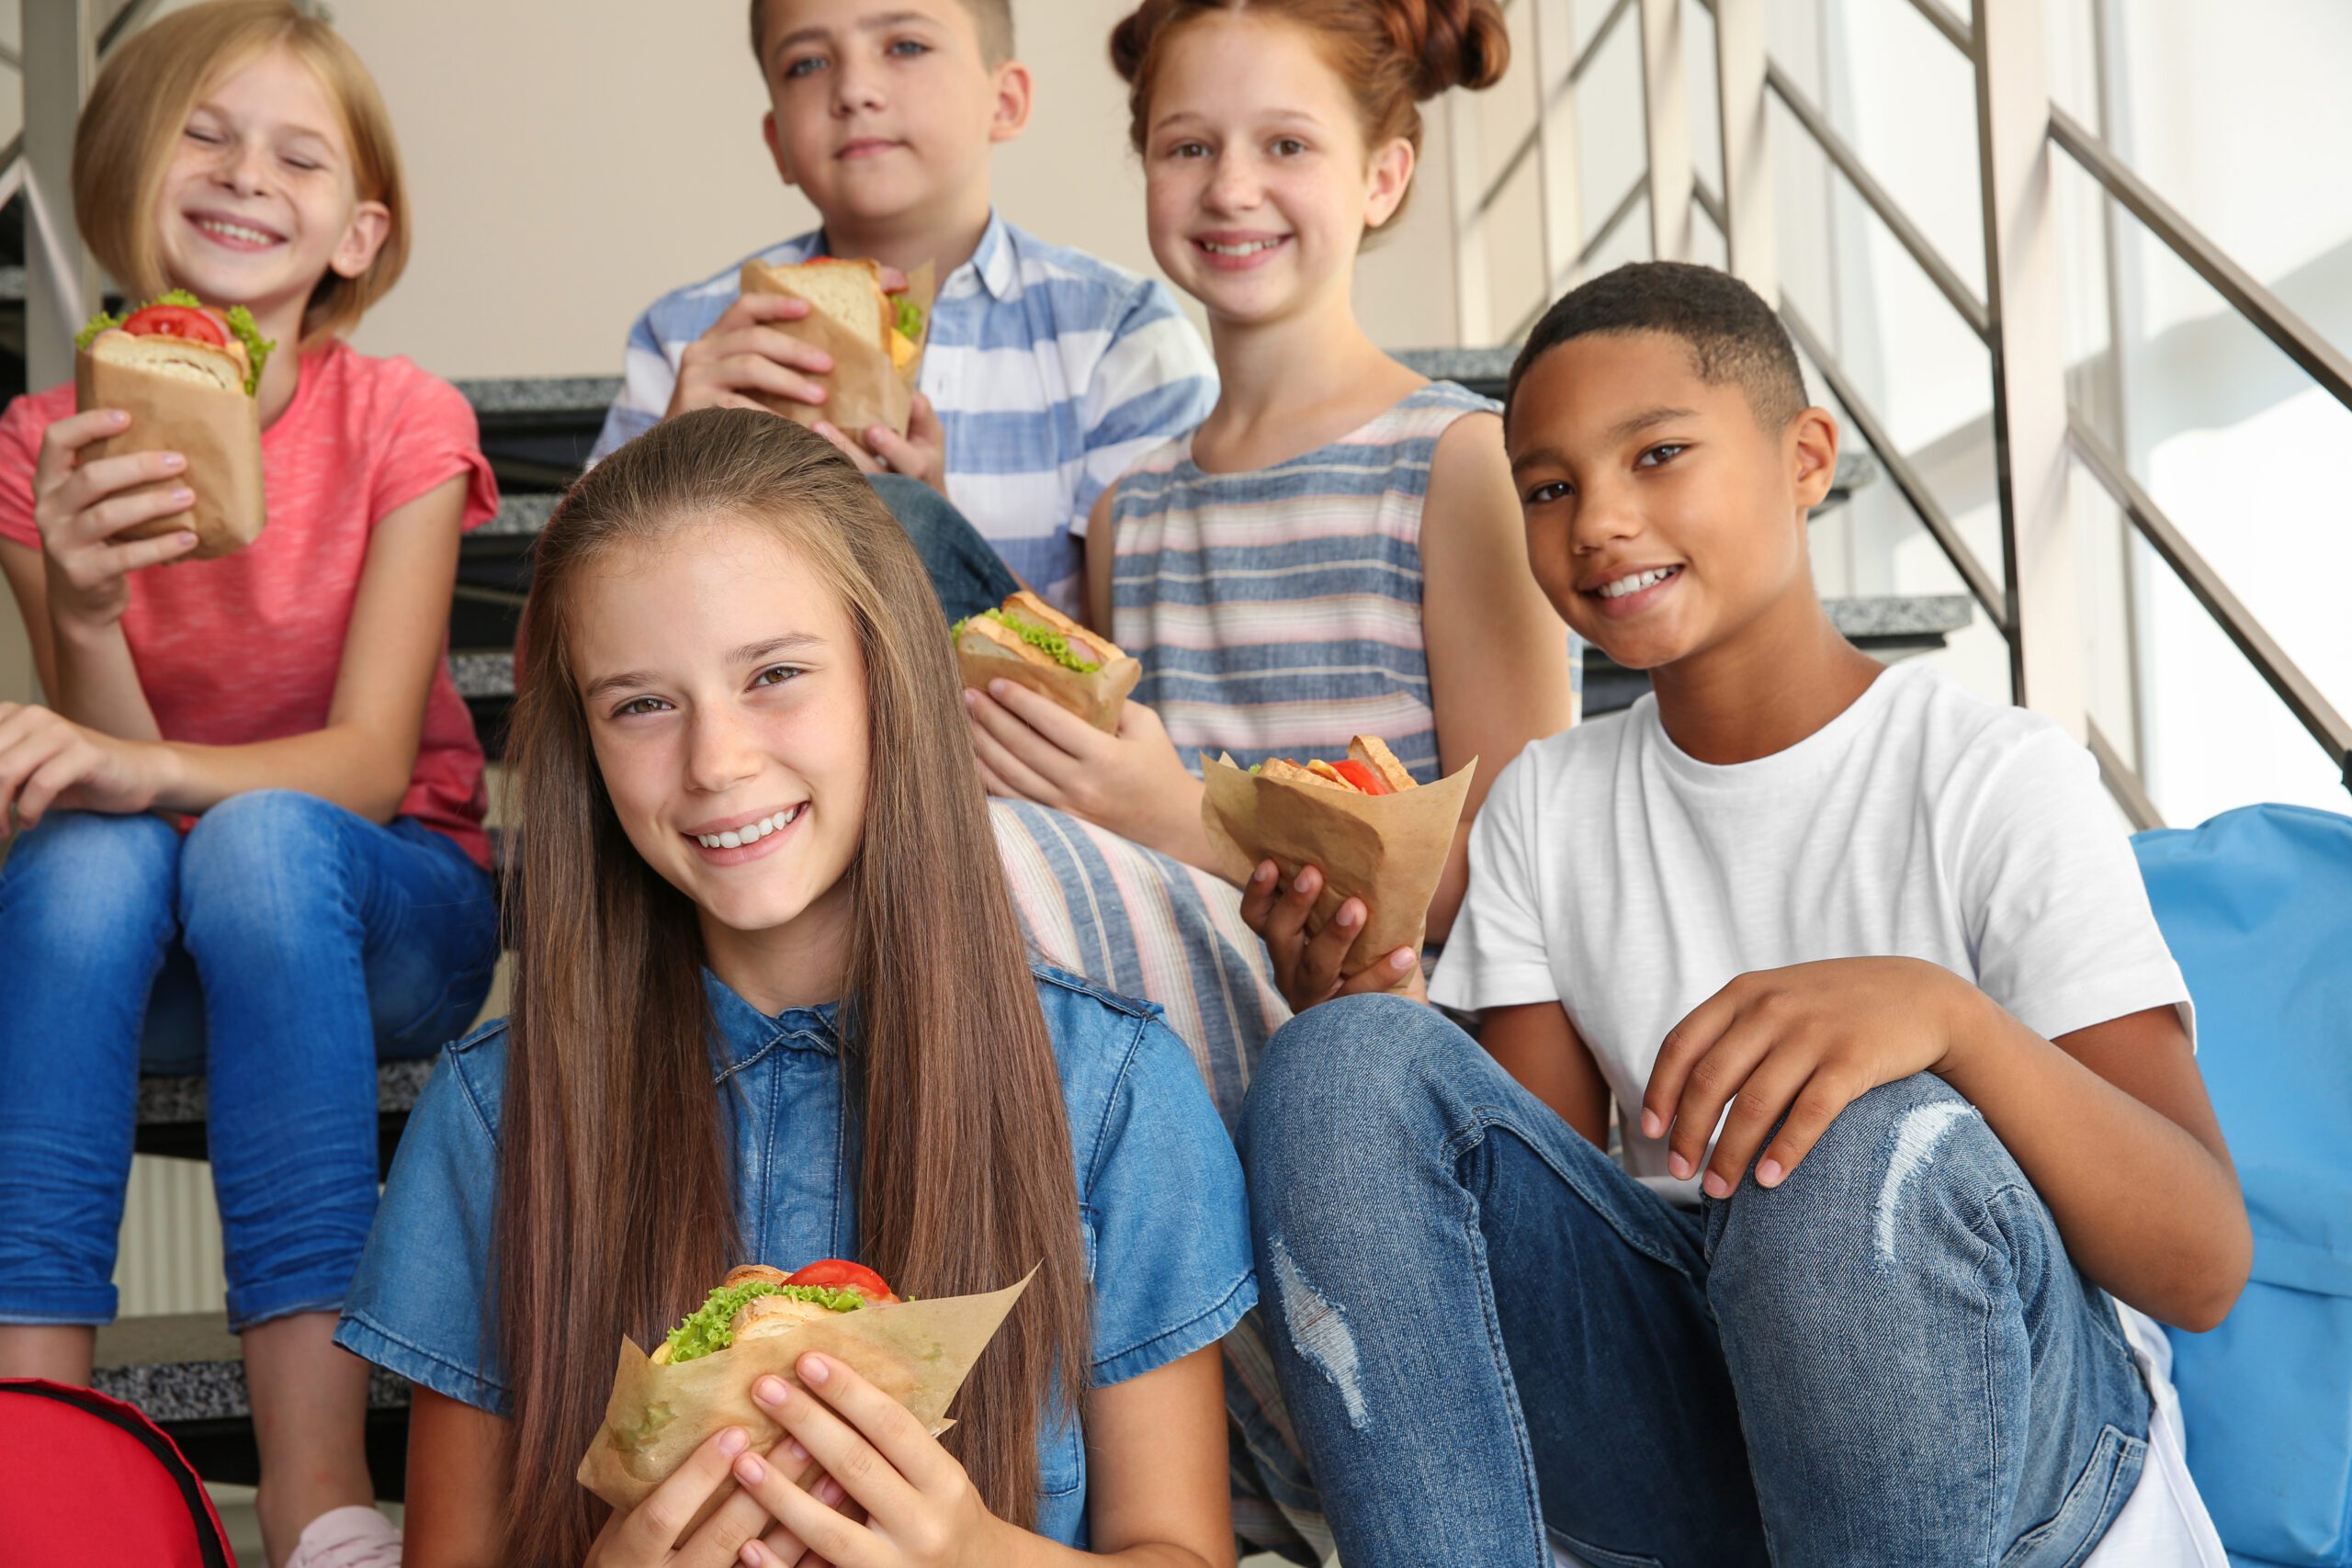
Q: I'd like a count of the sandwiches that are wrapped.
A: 5